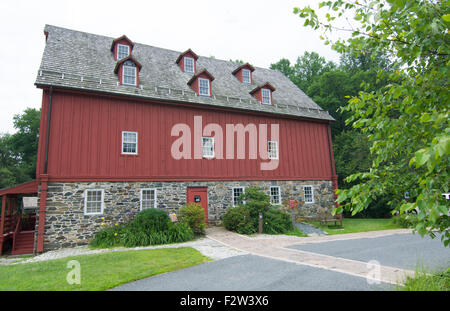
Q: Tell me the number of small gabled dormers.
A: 6